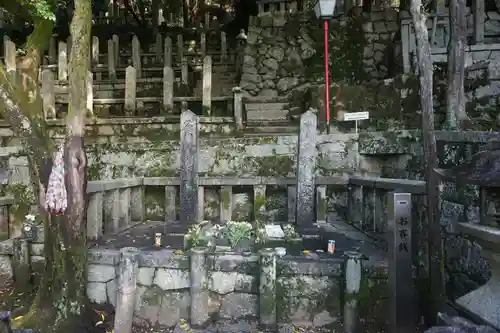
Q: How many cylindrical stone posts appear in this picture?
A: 4